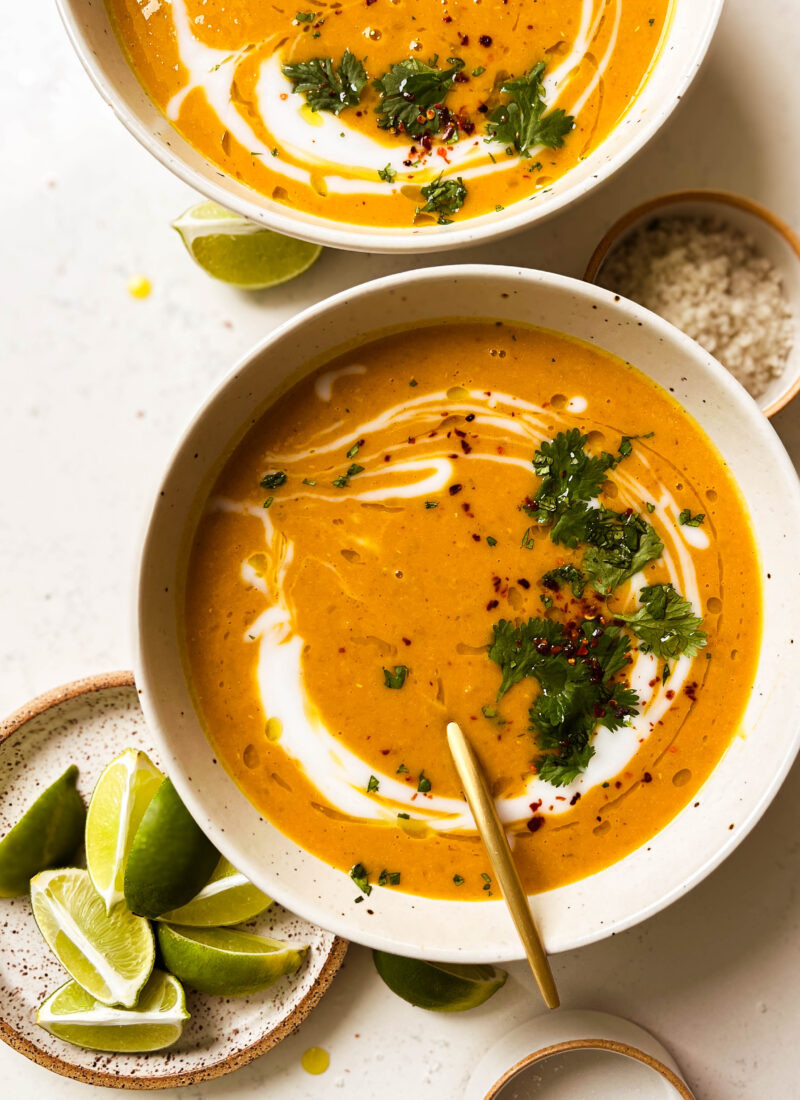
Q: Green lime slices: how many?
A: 9